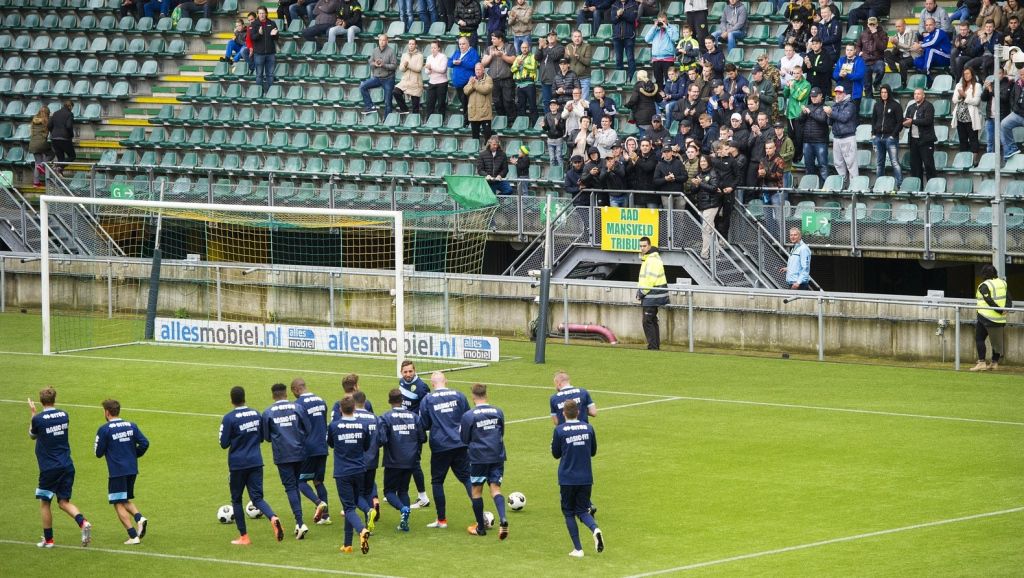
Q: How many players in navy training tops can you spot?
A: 14